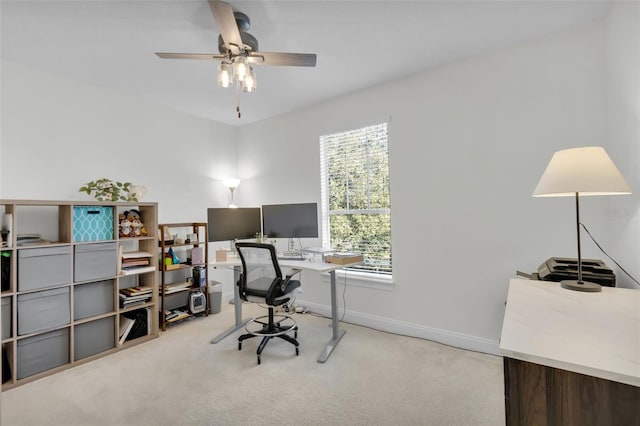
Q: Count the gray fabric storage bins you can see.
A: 6